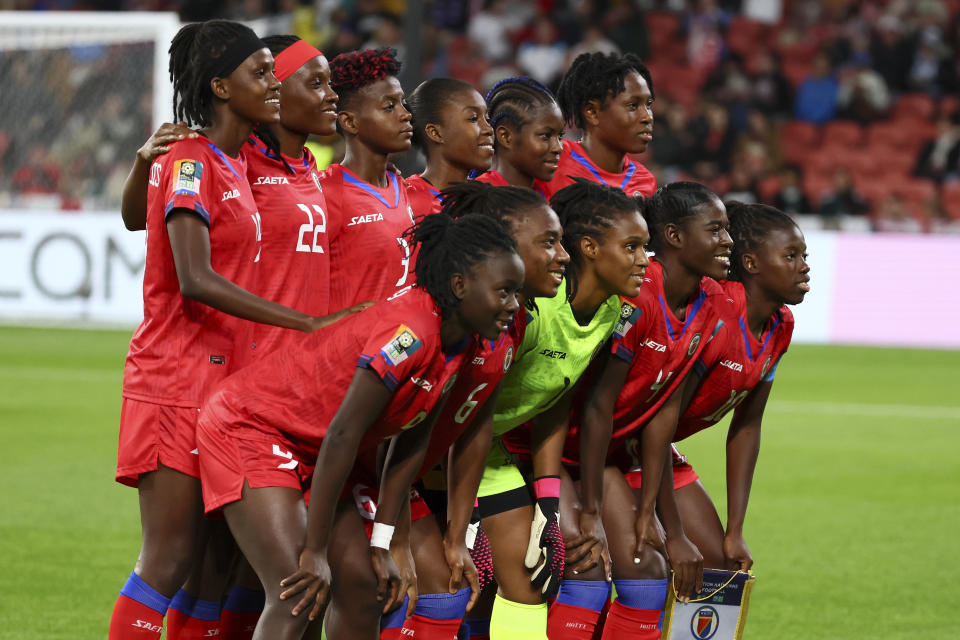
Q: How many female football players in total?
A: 11